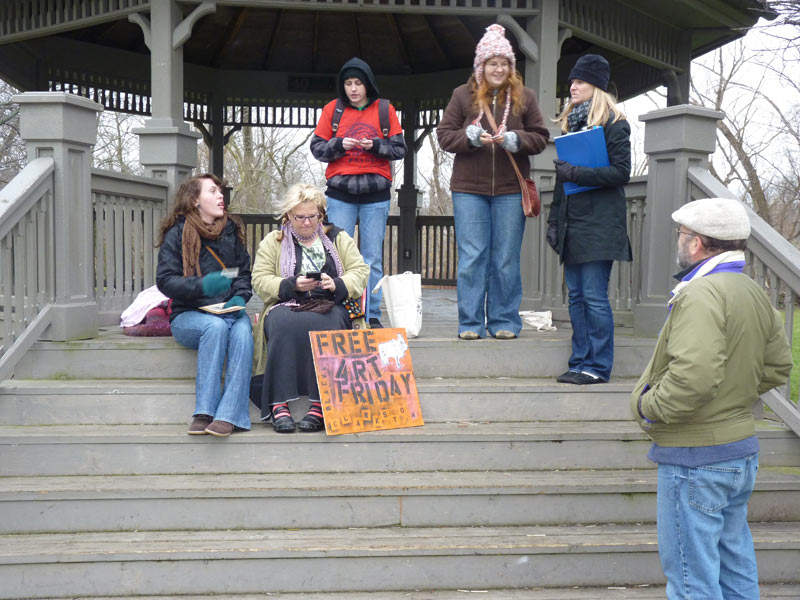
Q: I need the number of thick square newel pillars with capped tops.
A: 2